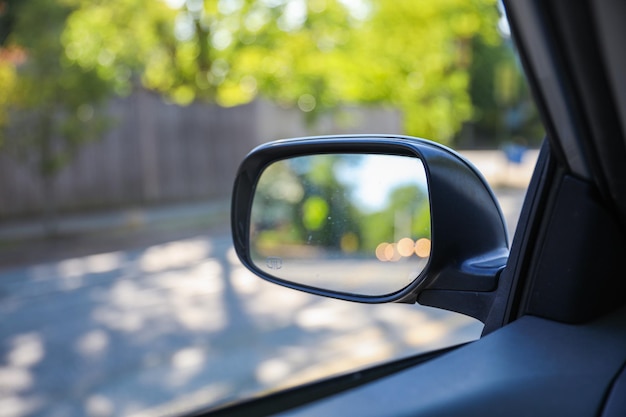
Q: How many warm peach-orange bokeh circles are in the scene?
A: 4